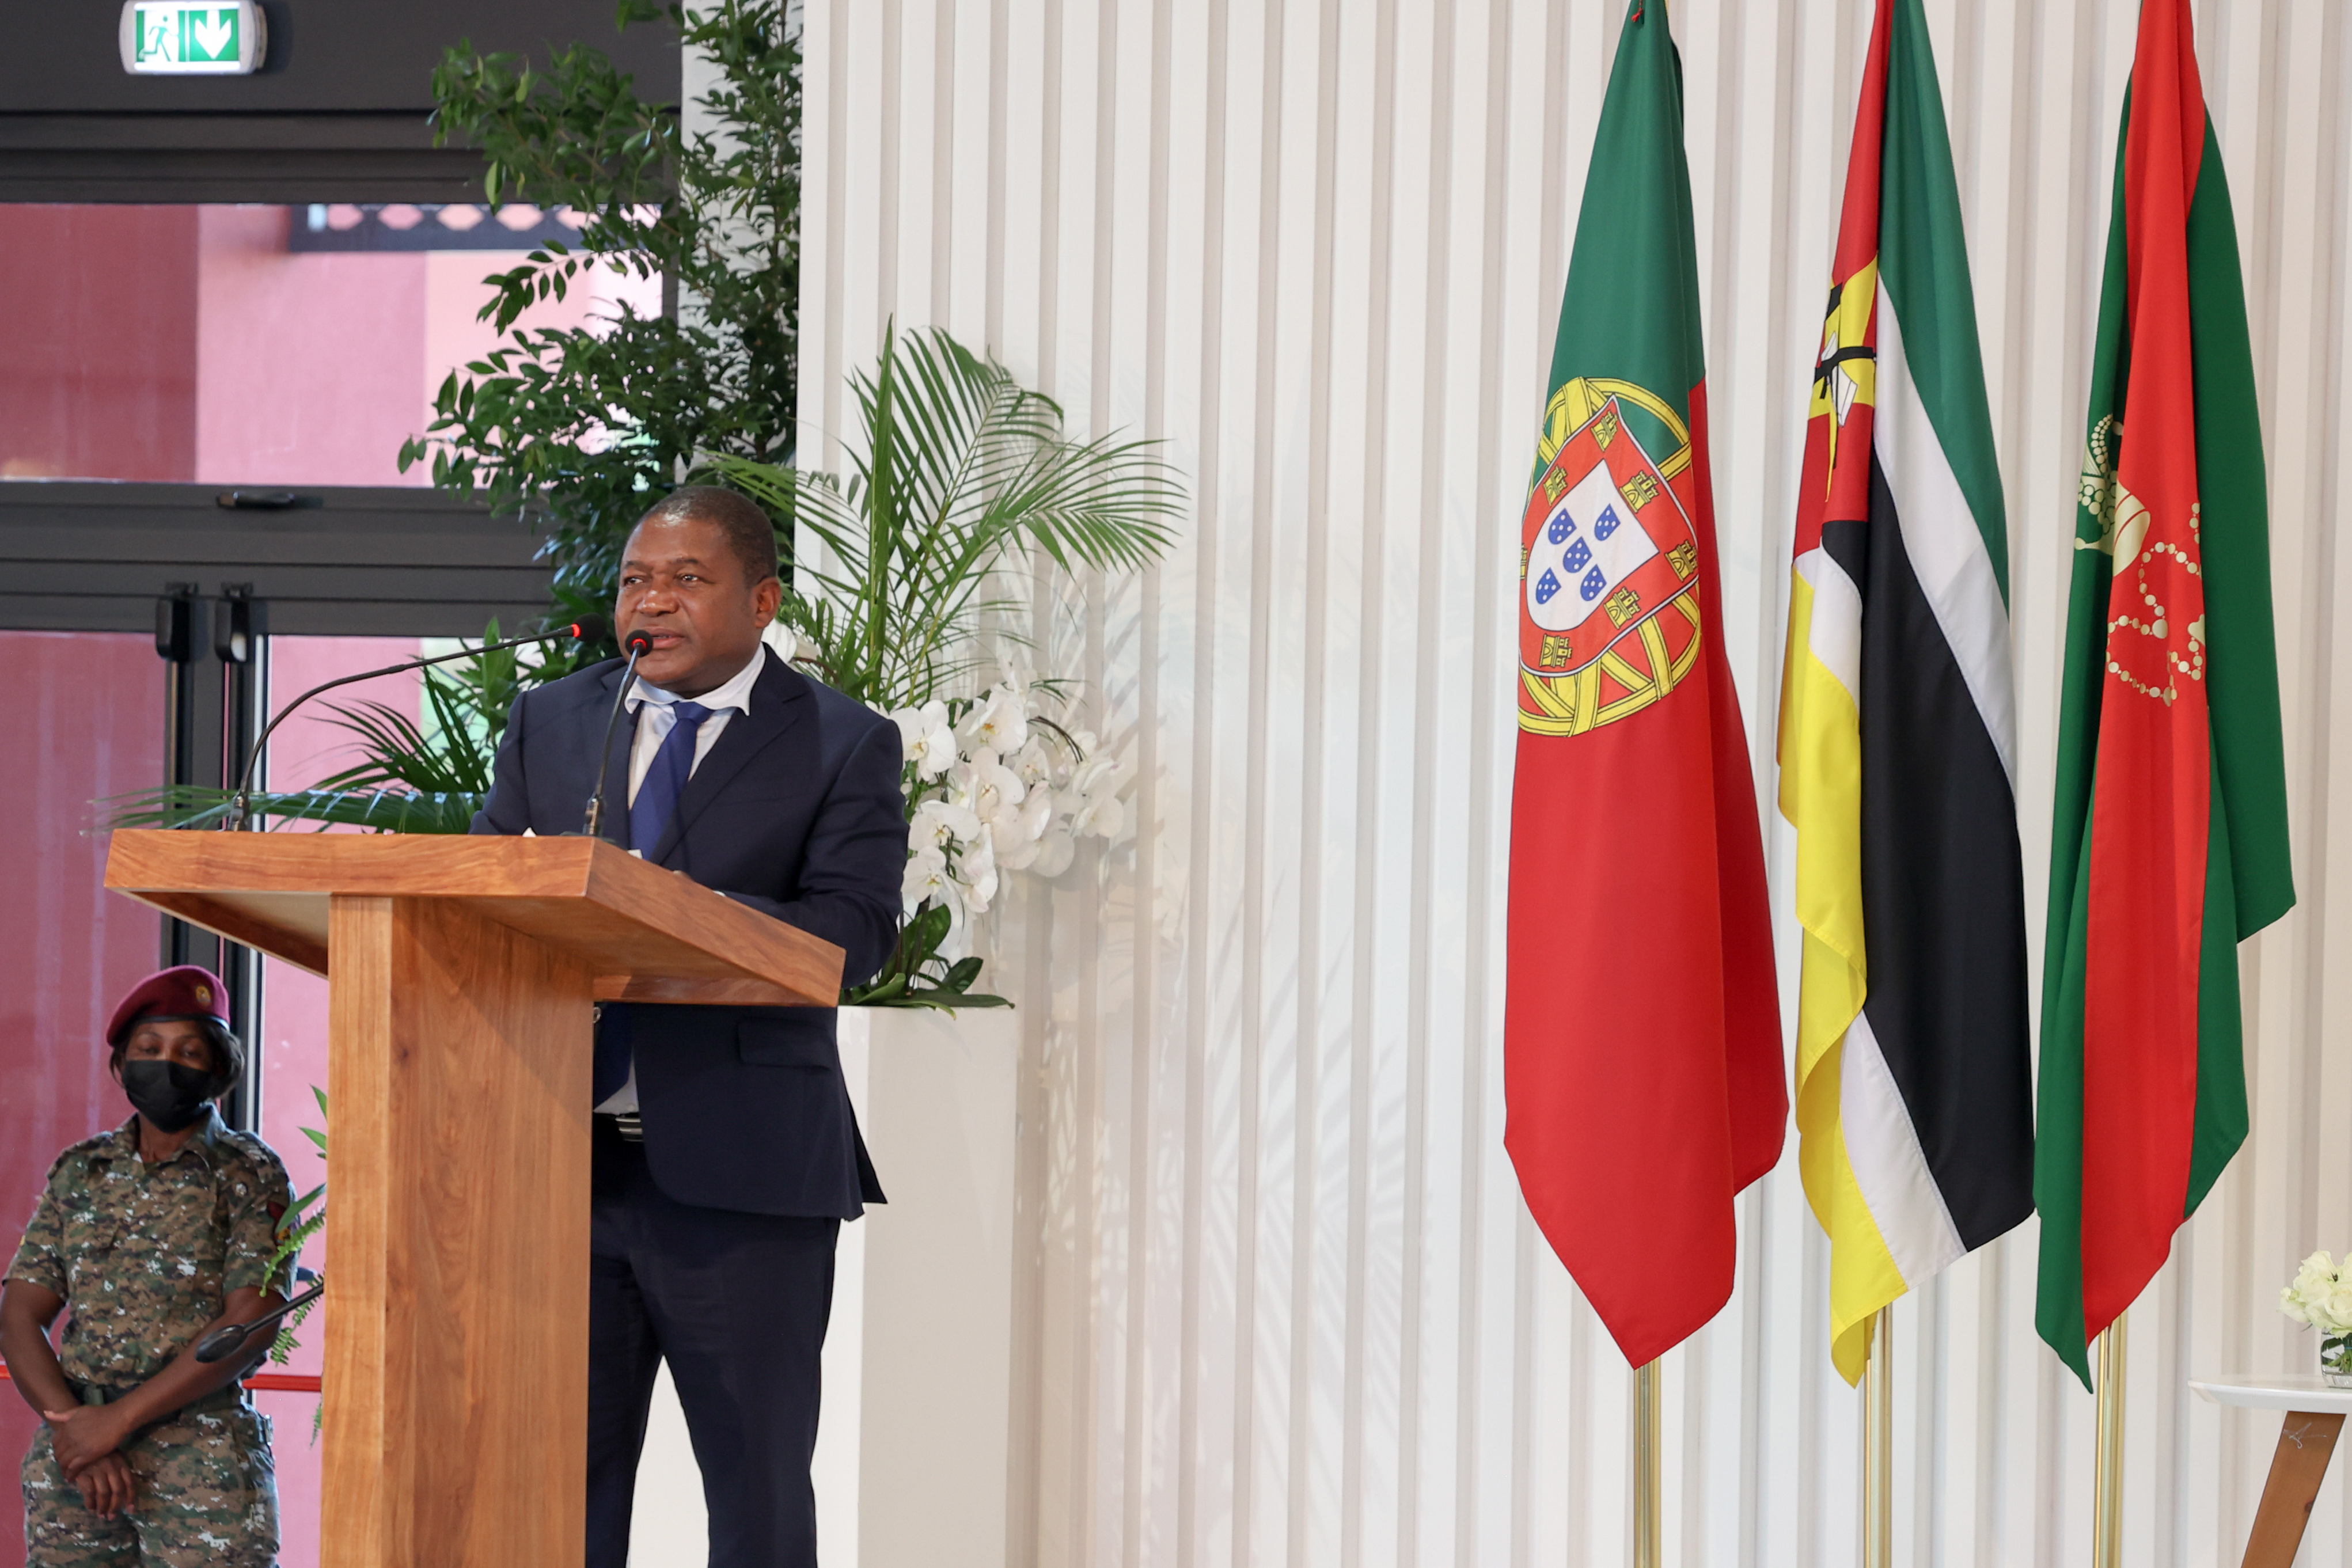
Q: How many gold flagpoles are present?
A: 3